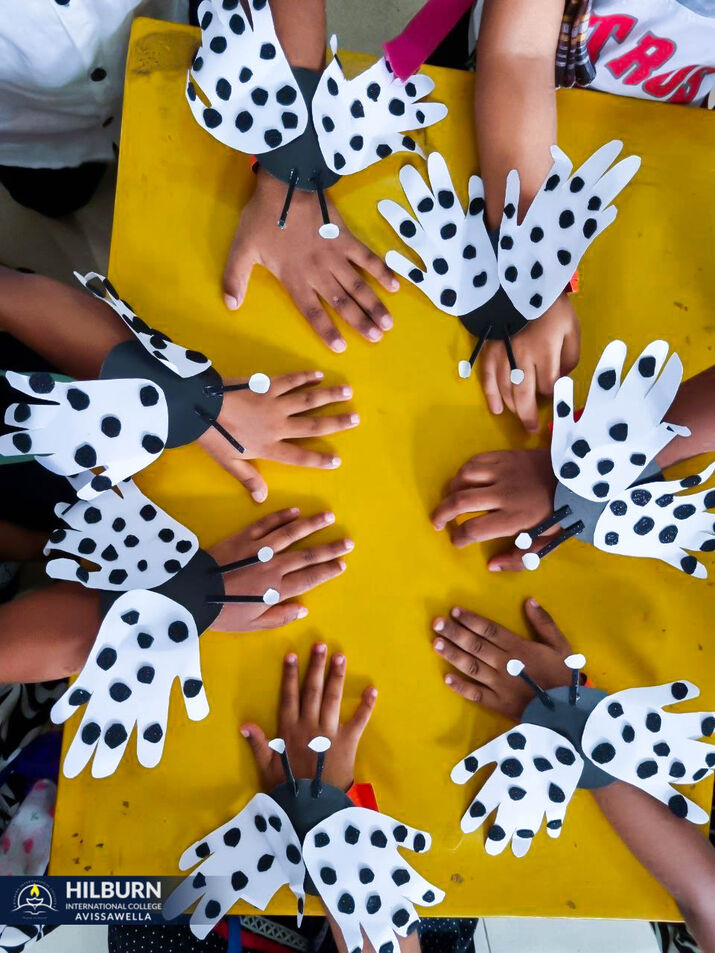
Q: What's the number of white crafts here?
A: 7